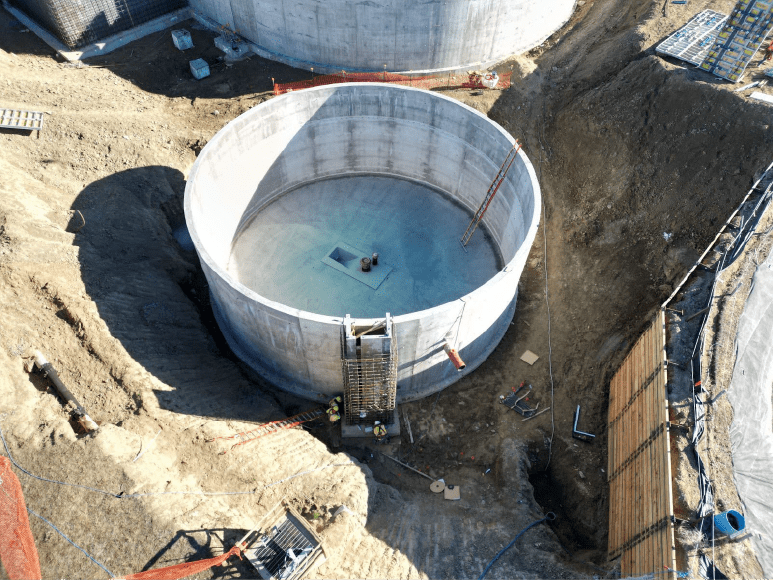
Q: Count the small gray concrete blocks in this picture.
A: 2